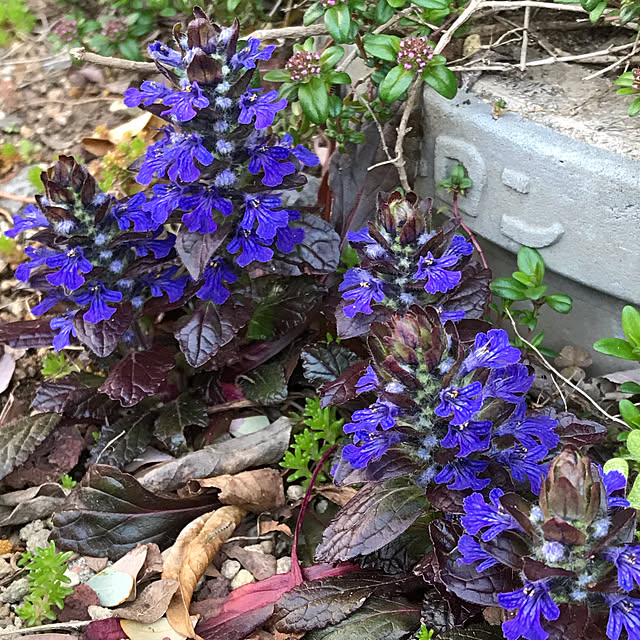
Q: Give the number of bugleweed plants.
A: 5